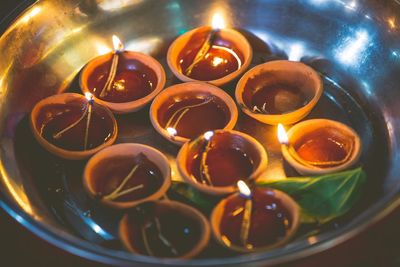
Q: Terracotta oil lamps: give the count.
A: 10